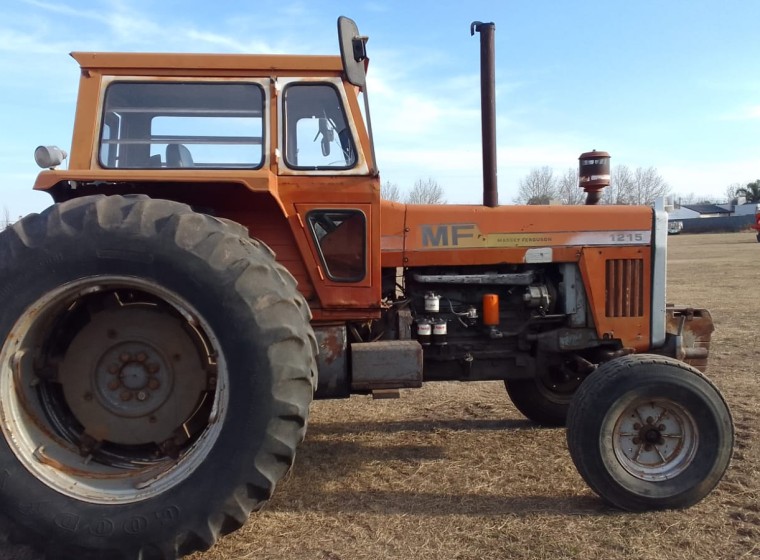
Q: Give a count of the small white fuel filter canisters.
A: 3